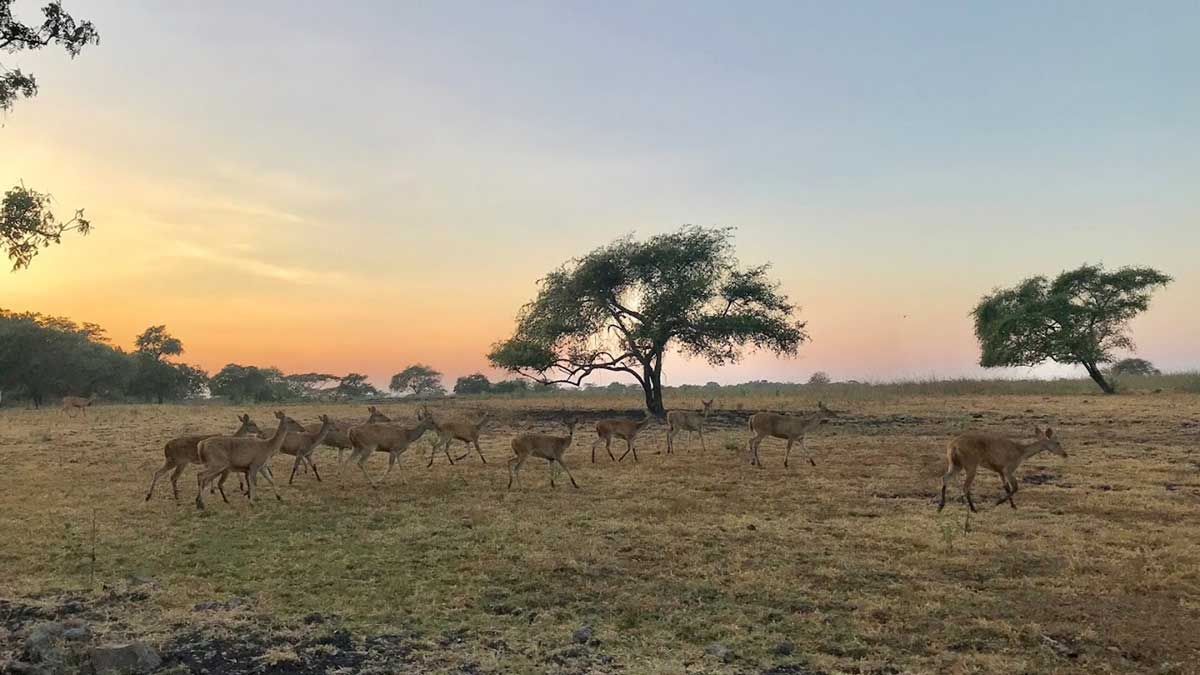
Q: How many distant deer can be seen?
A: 1